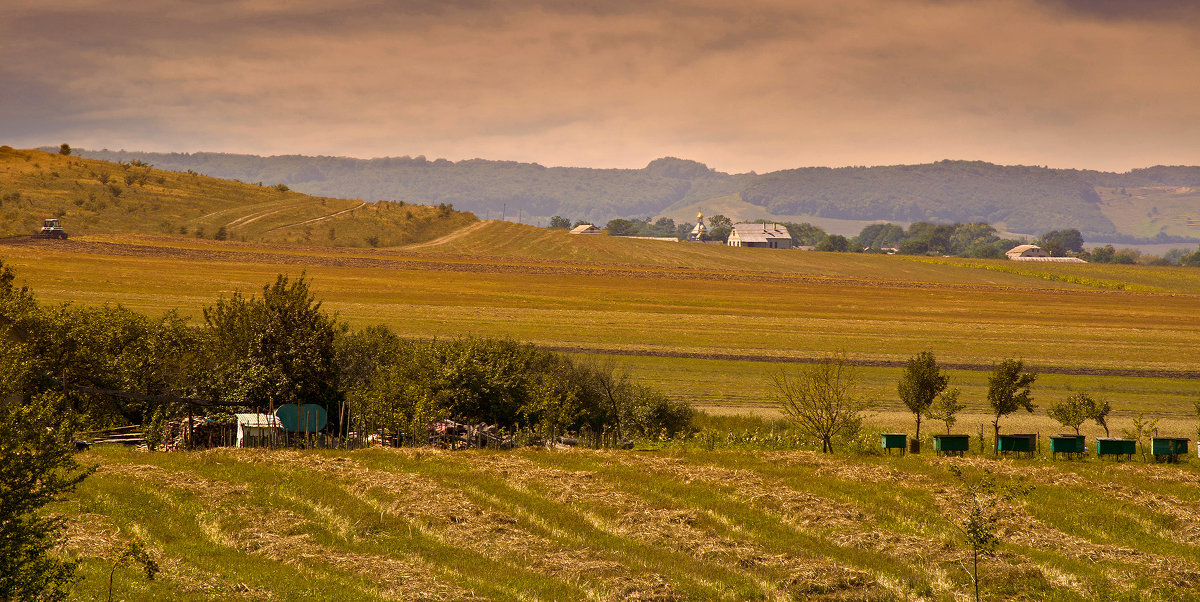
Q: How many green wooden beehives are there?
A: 6